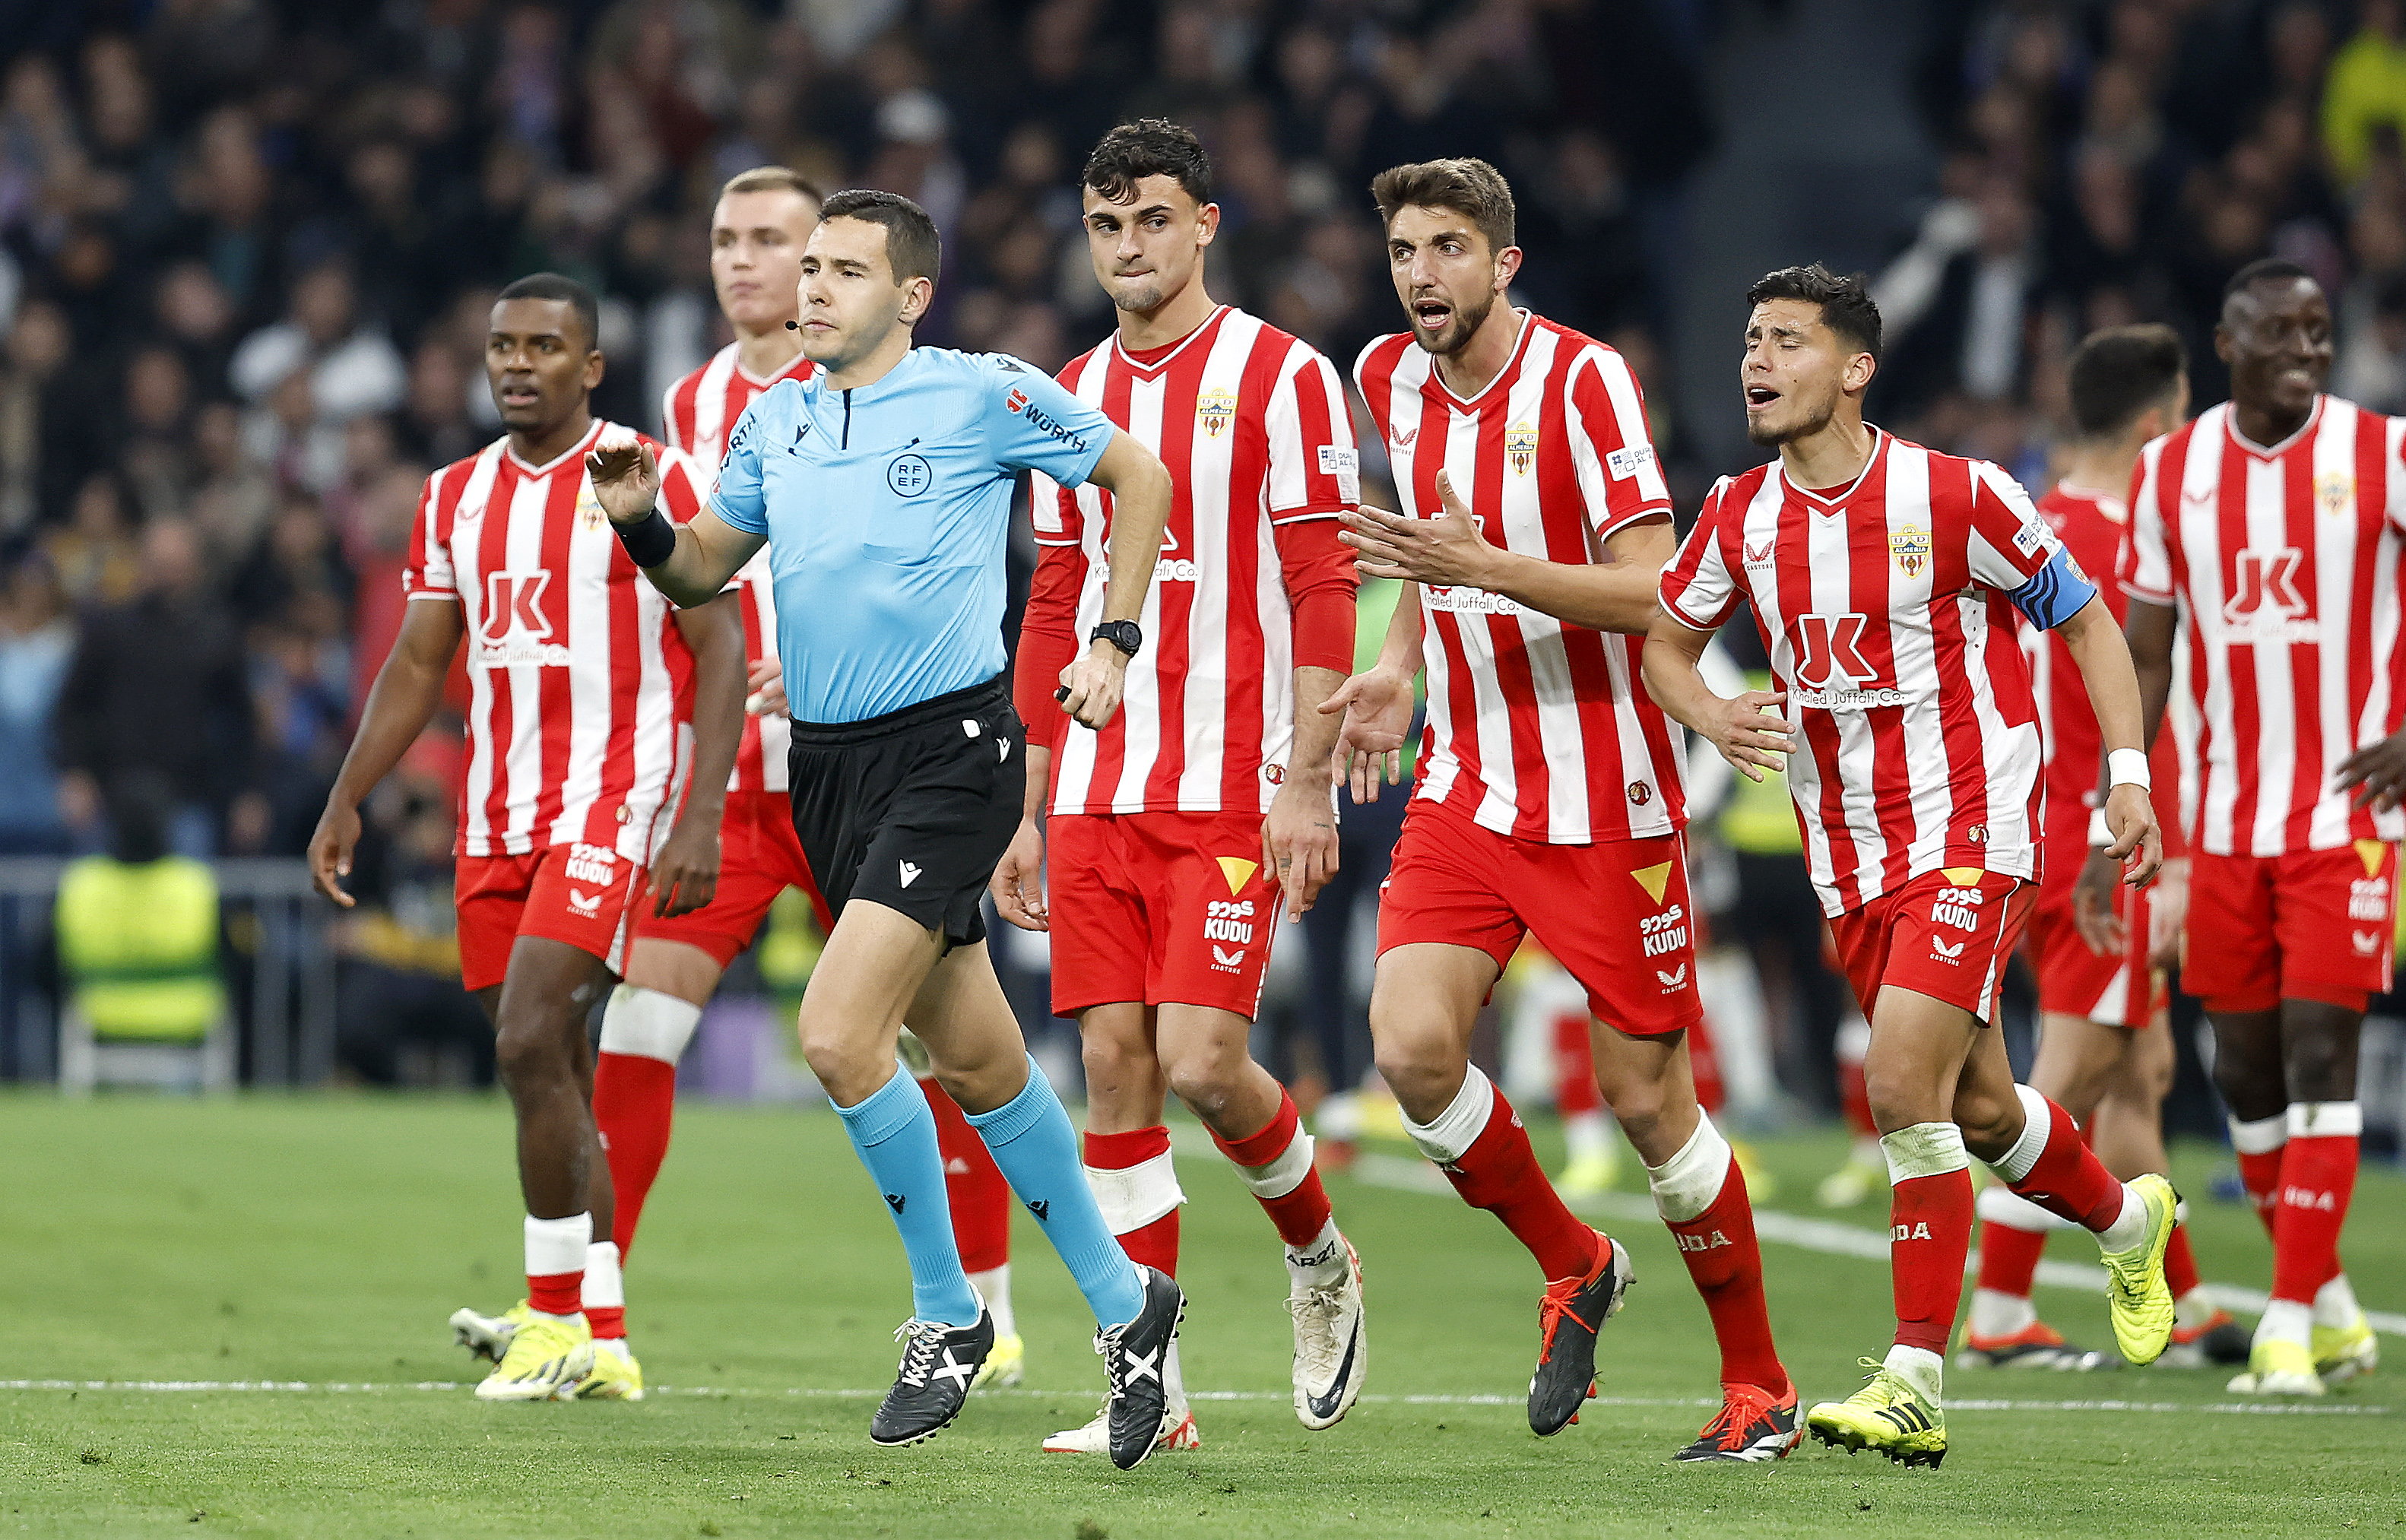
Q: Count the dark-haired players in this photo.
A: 6